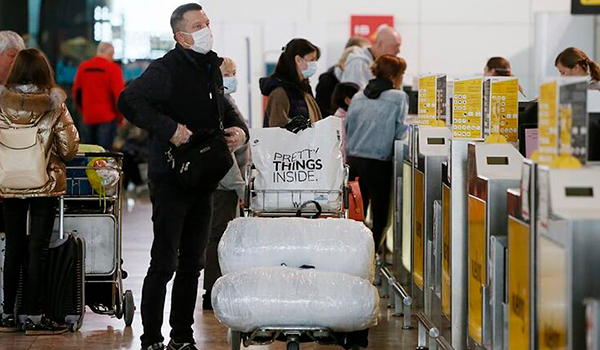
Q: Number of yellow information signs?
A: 4